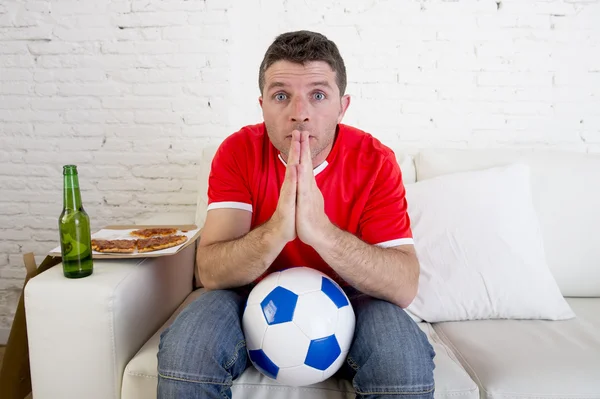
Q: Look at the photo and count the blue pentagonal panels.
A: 4